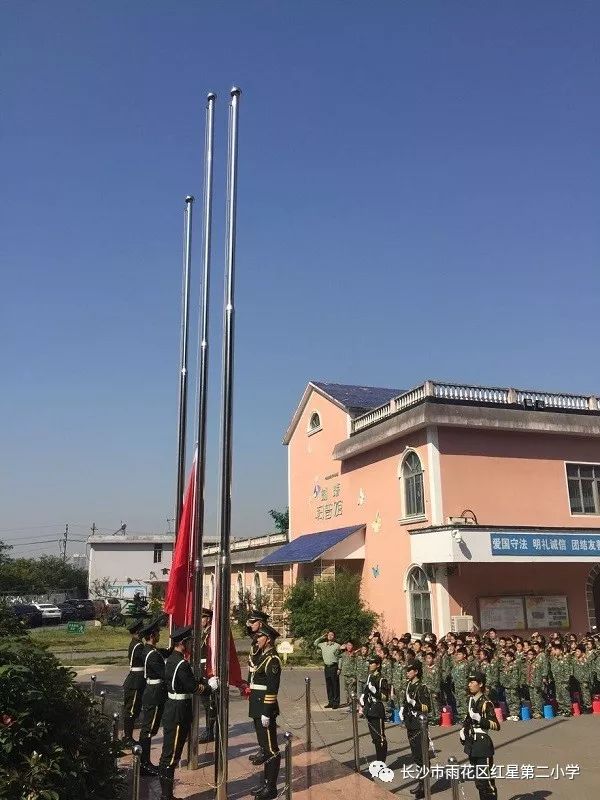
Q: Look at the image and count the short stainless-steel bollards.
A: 9